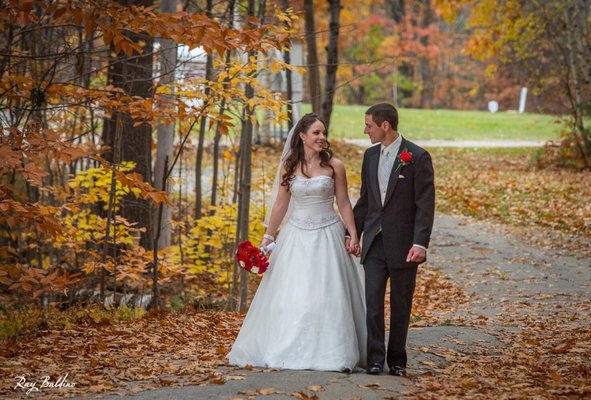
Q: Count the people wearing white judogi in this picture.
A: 0